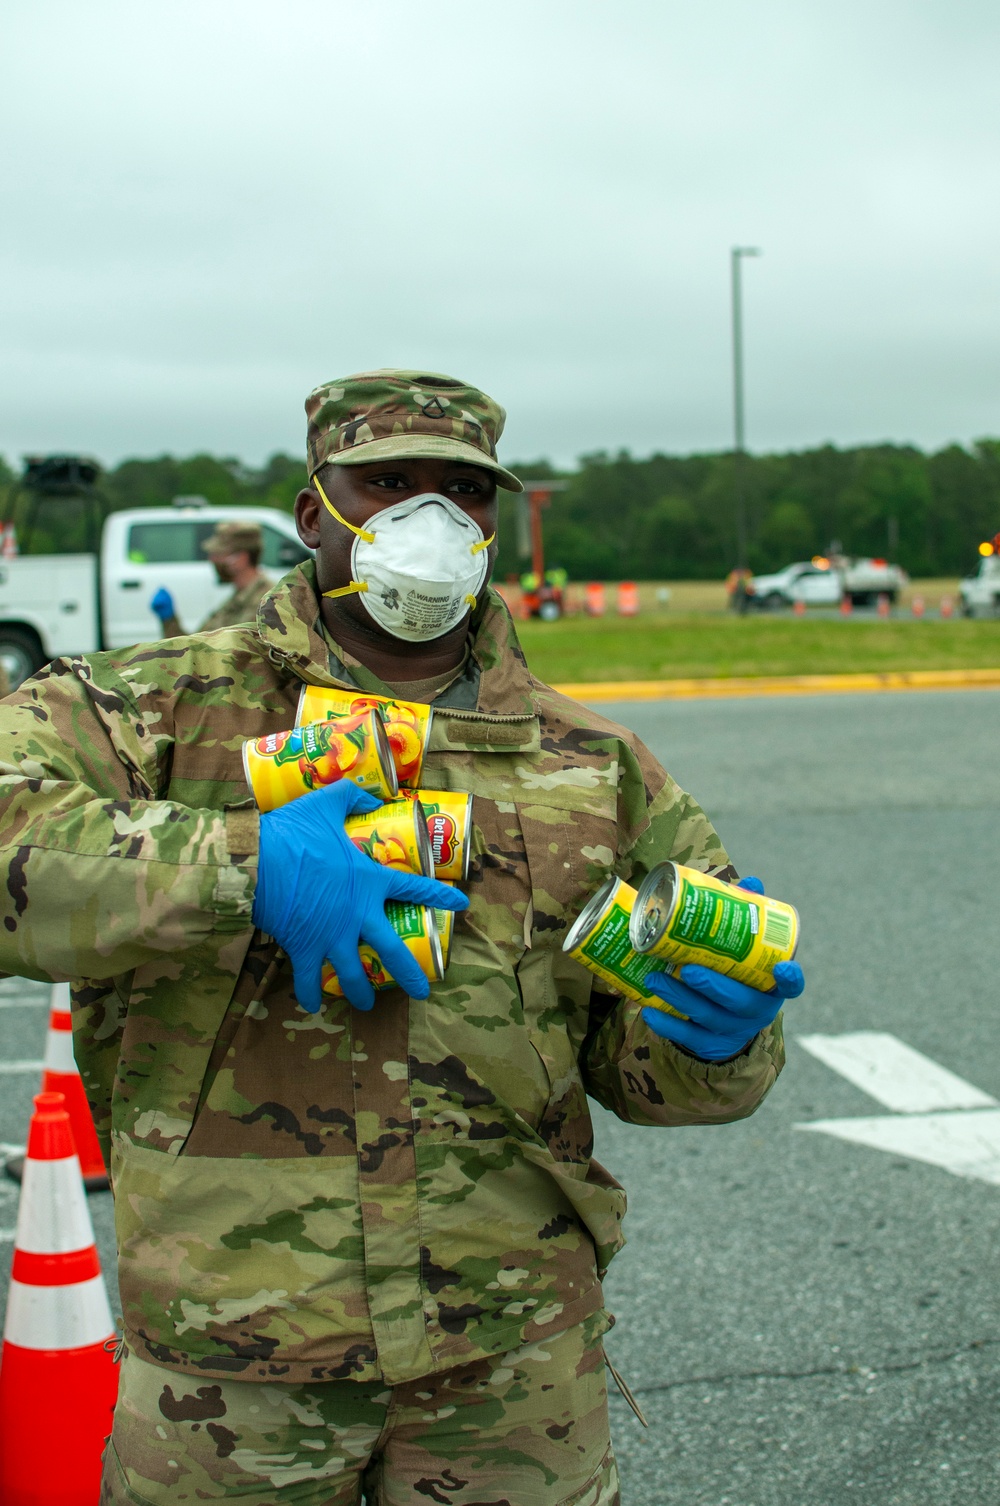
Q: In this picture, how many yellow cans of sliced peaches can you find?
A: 8